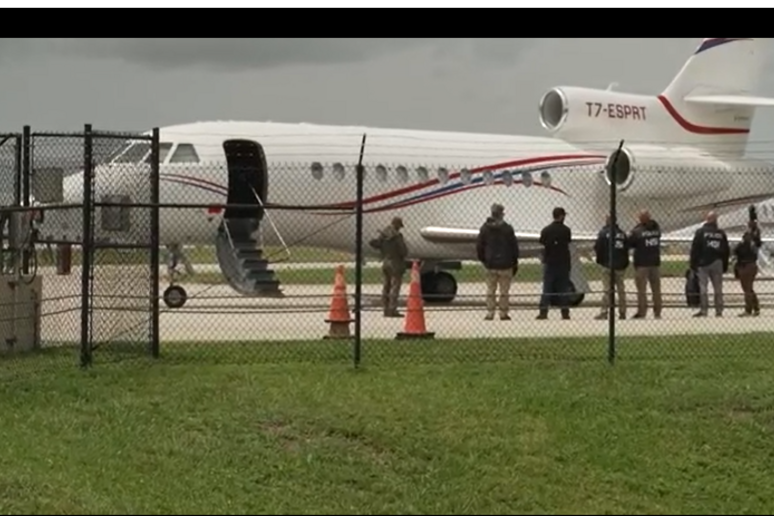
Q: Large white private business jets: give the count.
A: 1